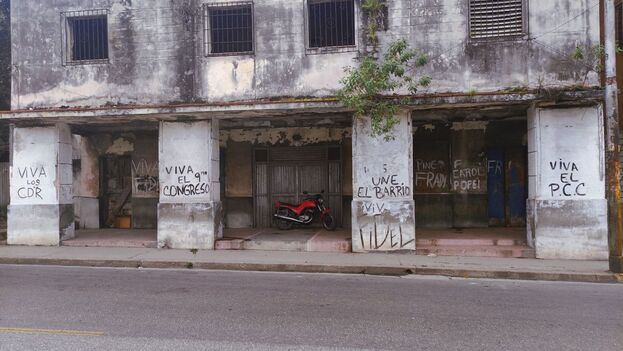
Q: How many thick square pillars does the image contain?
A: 4